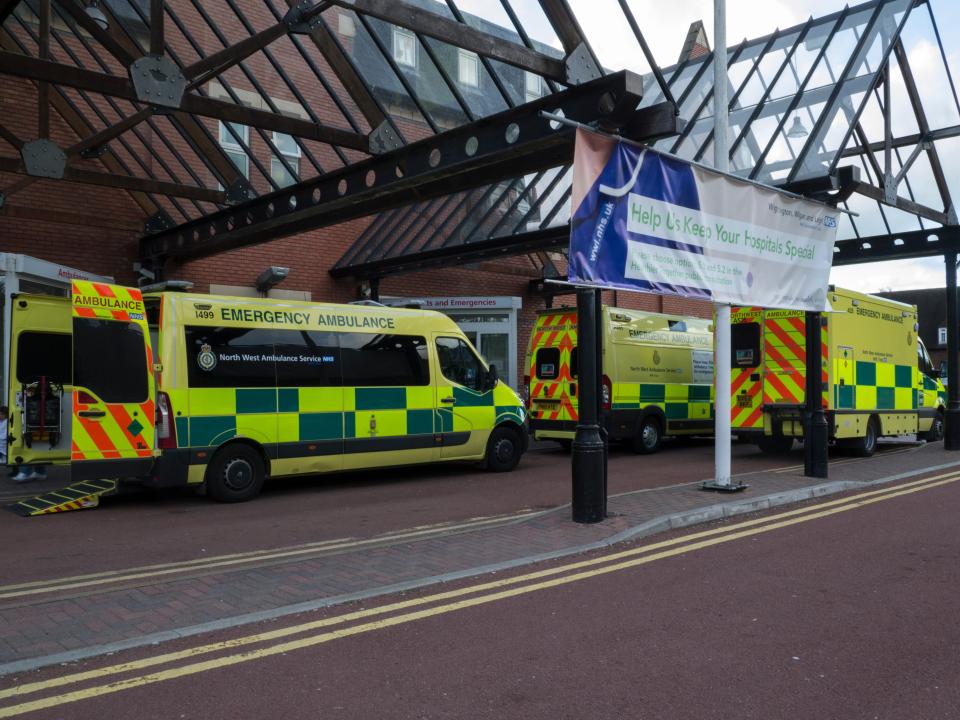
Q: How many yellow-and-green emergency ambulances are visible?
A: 3